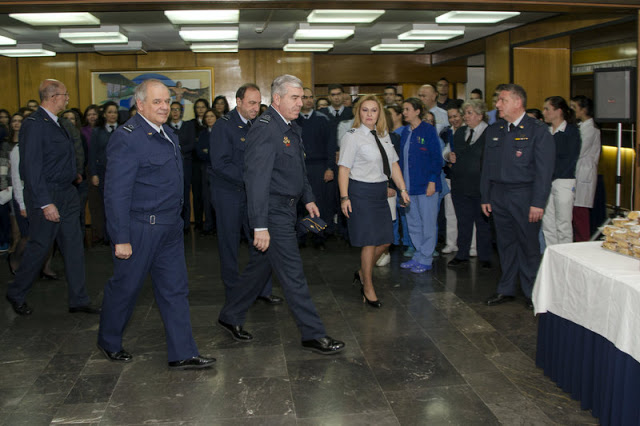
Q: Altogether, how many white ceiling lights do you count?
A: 13